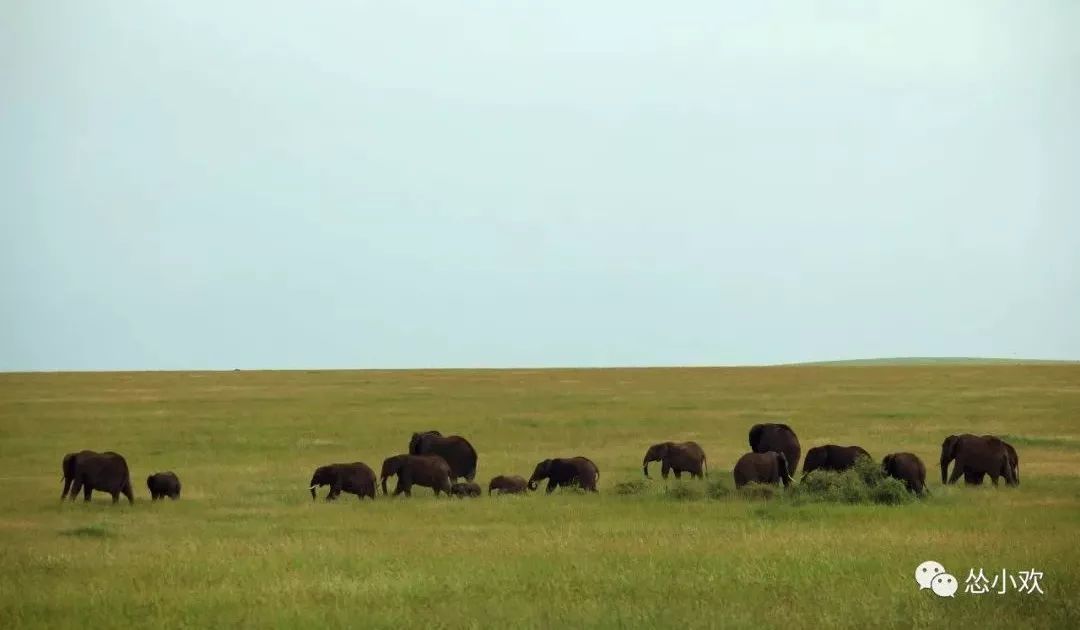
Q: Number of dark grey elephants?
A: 15